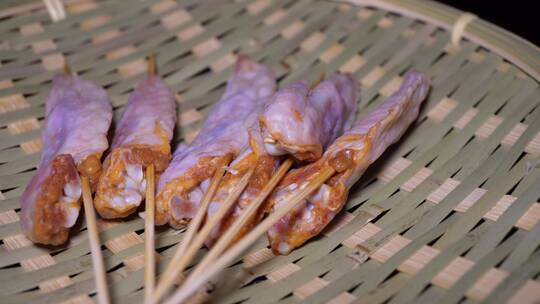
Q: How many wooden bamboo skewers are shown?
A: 6